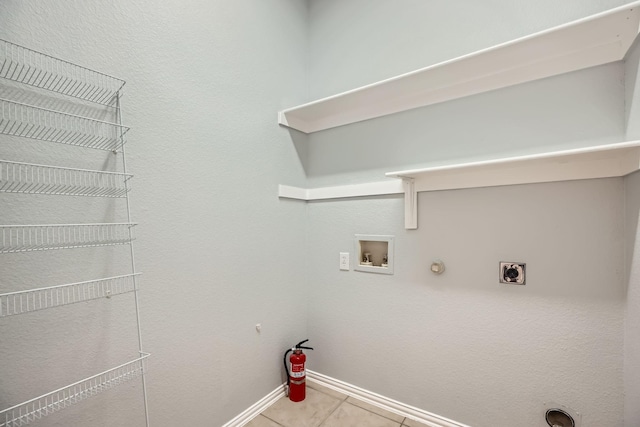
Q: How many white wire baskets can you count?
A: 6